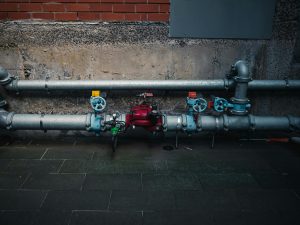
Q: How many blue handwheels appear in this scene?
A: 3